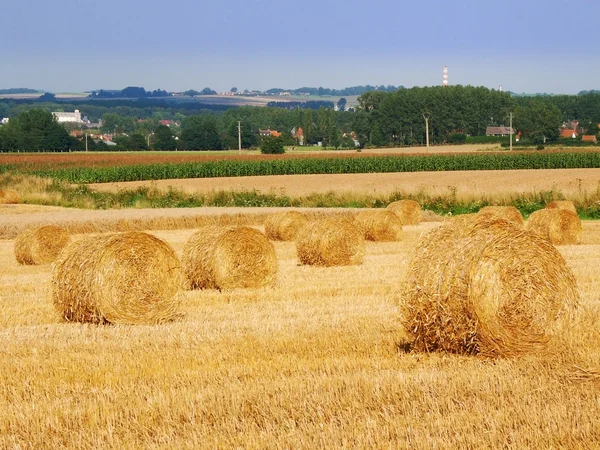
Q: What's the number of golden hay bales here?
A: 11